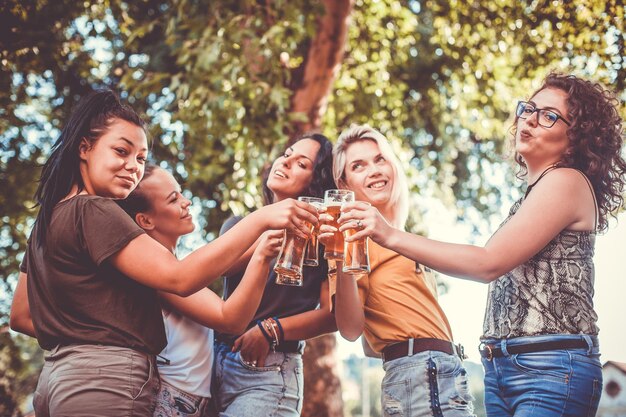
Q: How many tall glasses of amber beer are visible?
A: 5